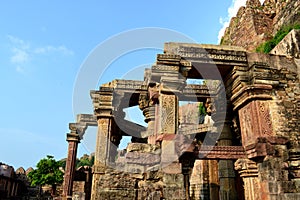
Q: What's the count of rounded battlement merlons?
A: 2